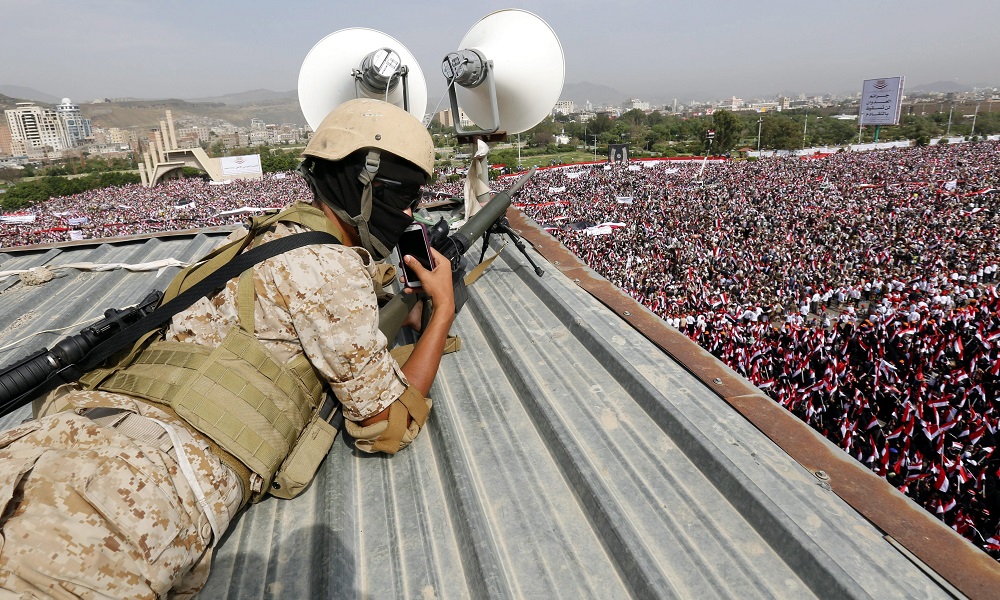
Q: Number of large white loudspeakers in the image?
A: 2